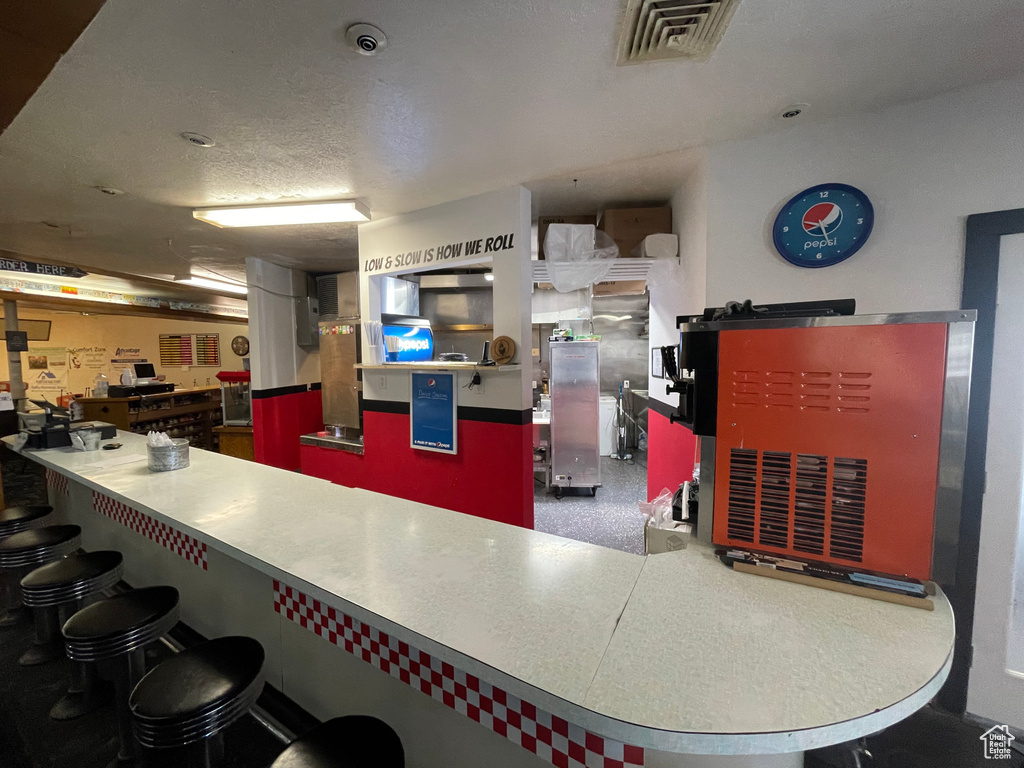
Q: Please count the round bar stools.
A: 6